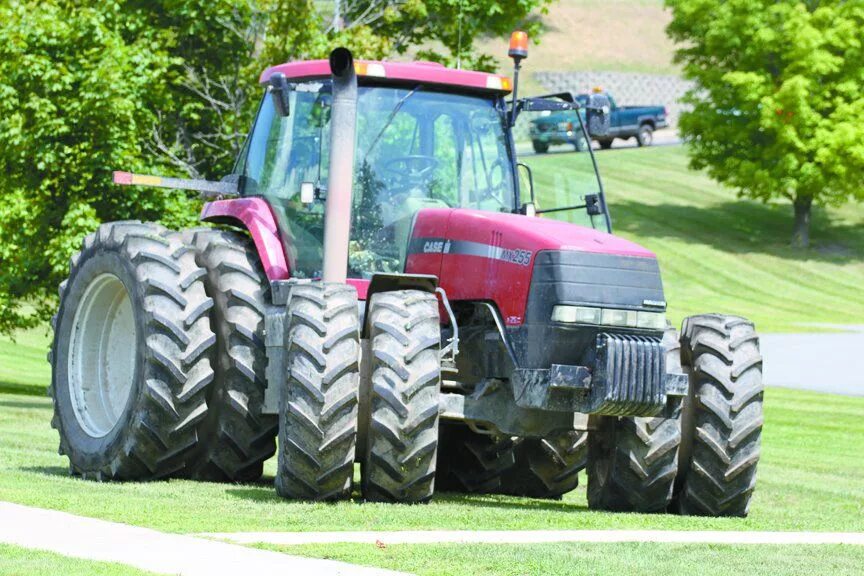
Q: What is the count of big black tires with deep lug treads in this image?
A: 8